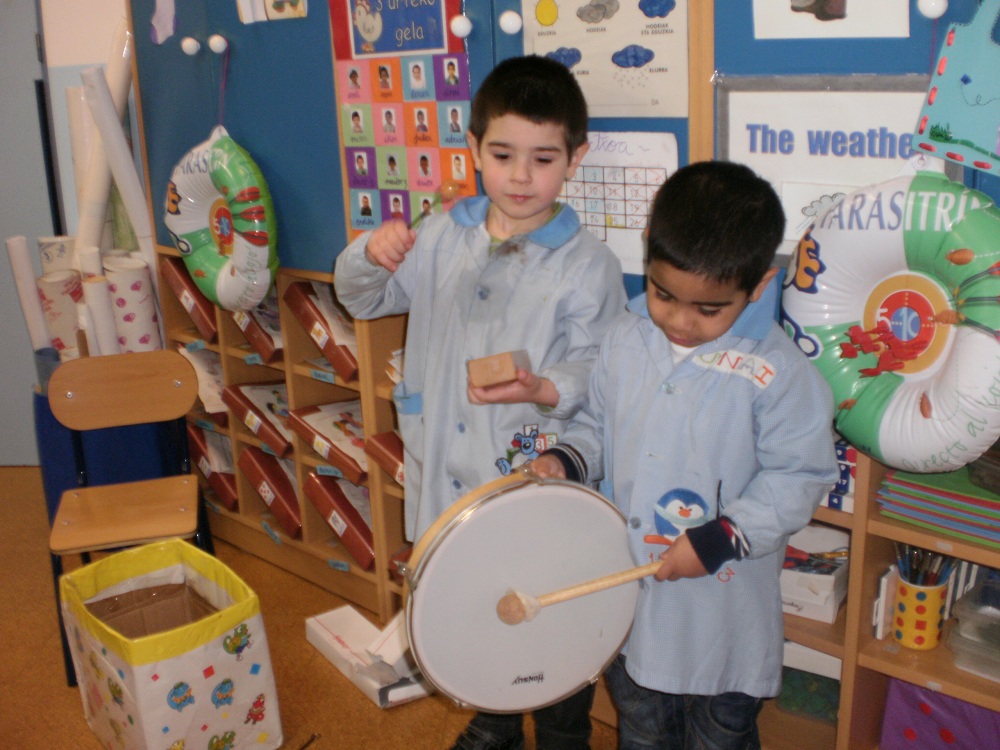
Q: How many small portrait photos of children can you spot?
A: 15